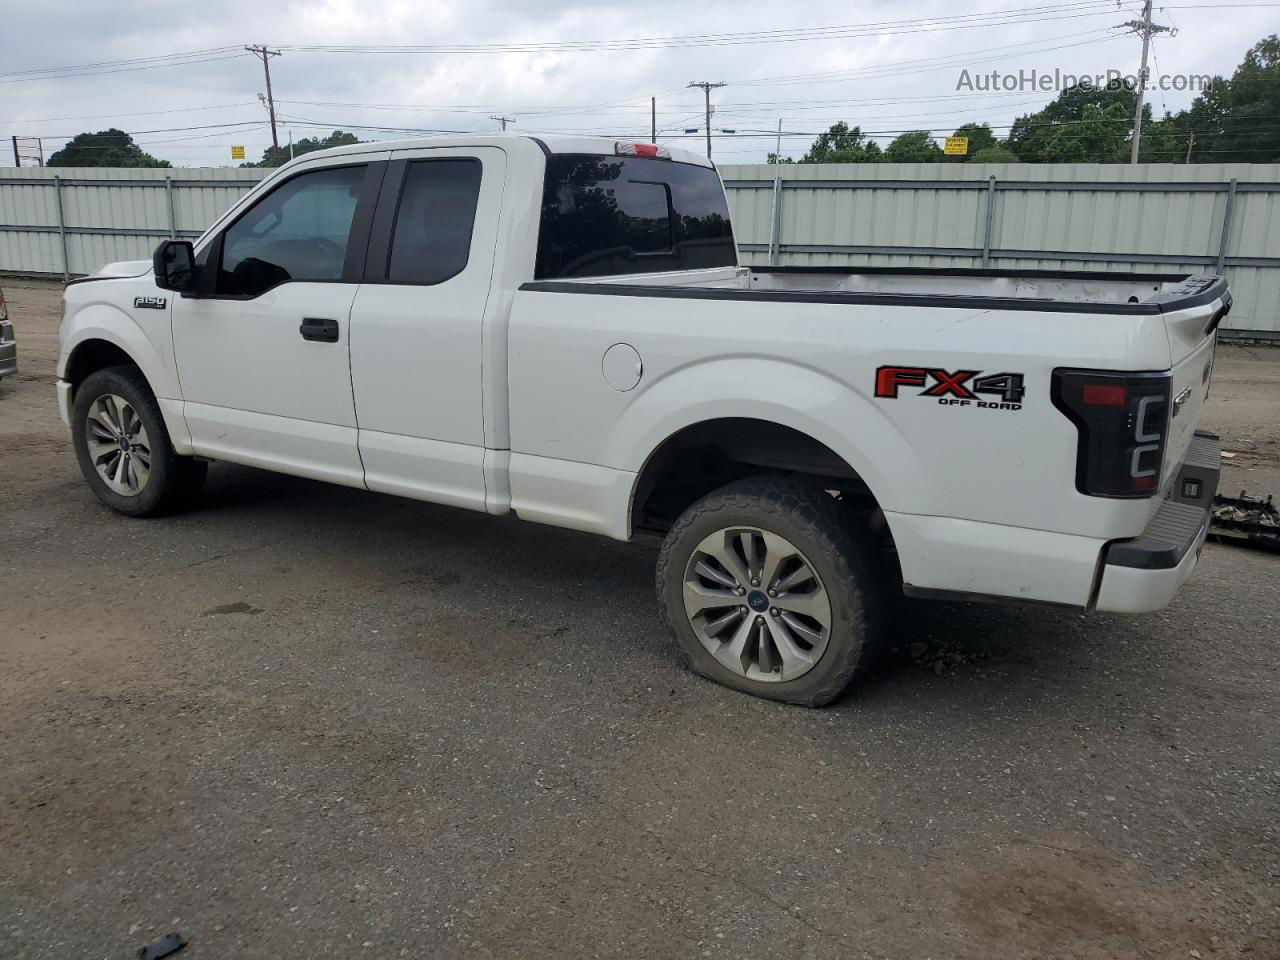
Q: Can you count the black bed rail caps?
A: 2